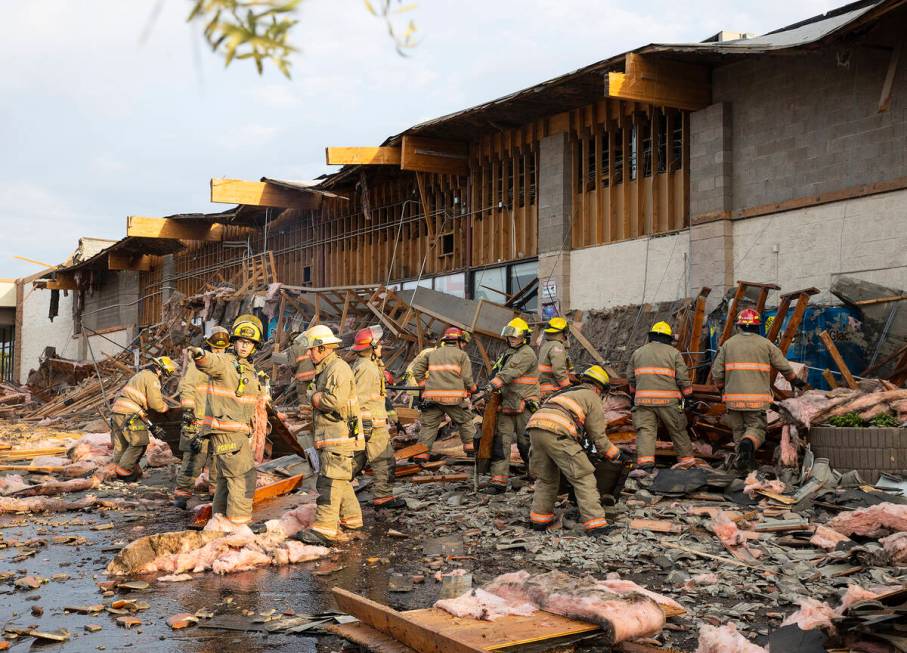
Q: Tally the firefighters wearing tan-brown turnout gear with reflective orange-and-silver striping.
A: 12